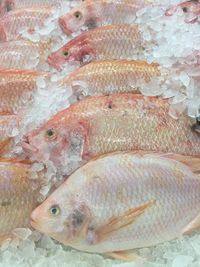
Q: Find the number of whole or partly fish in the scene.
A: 12